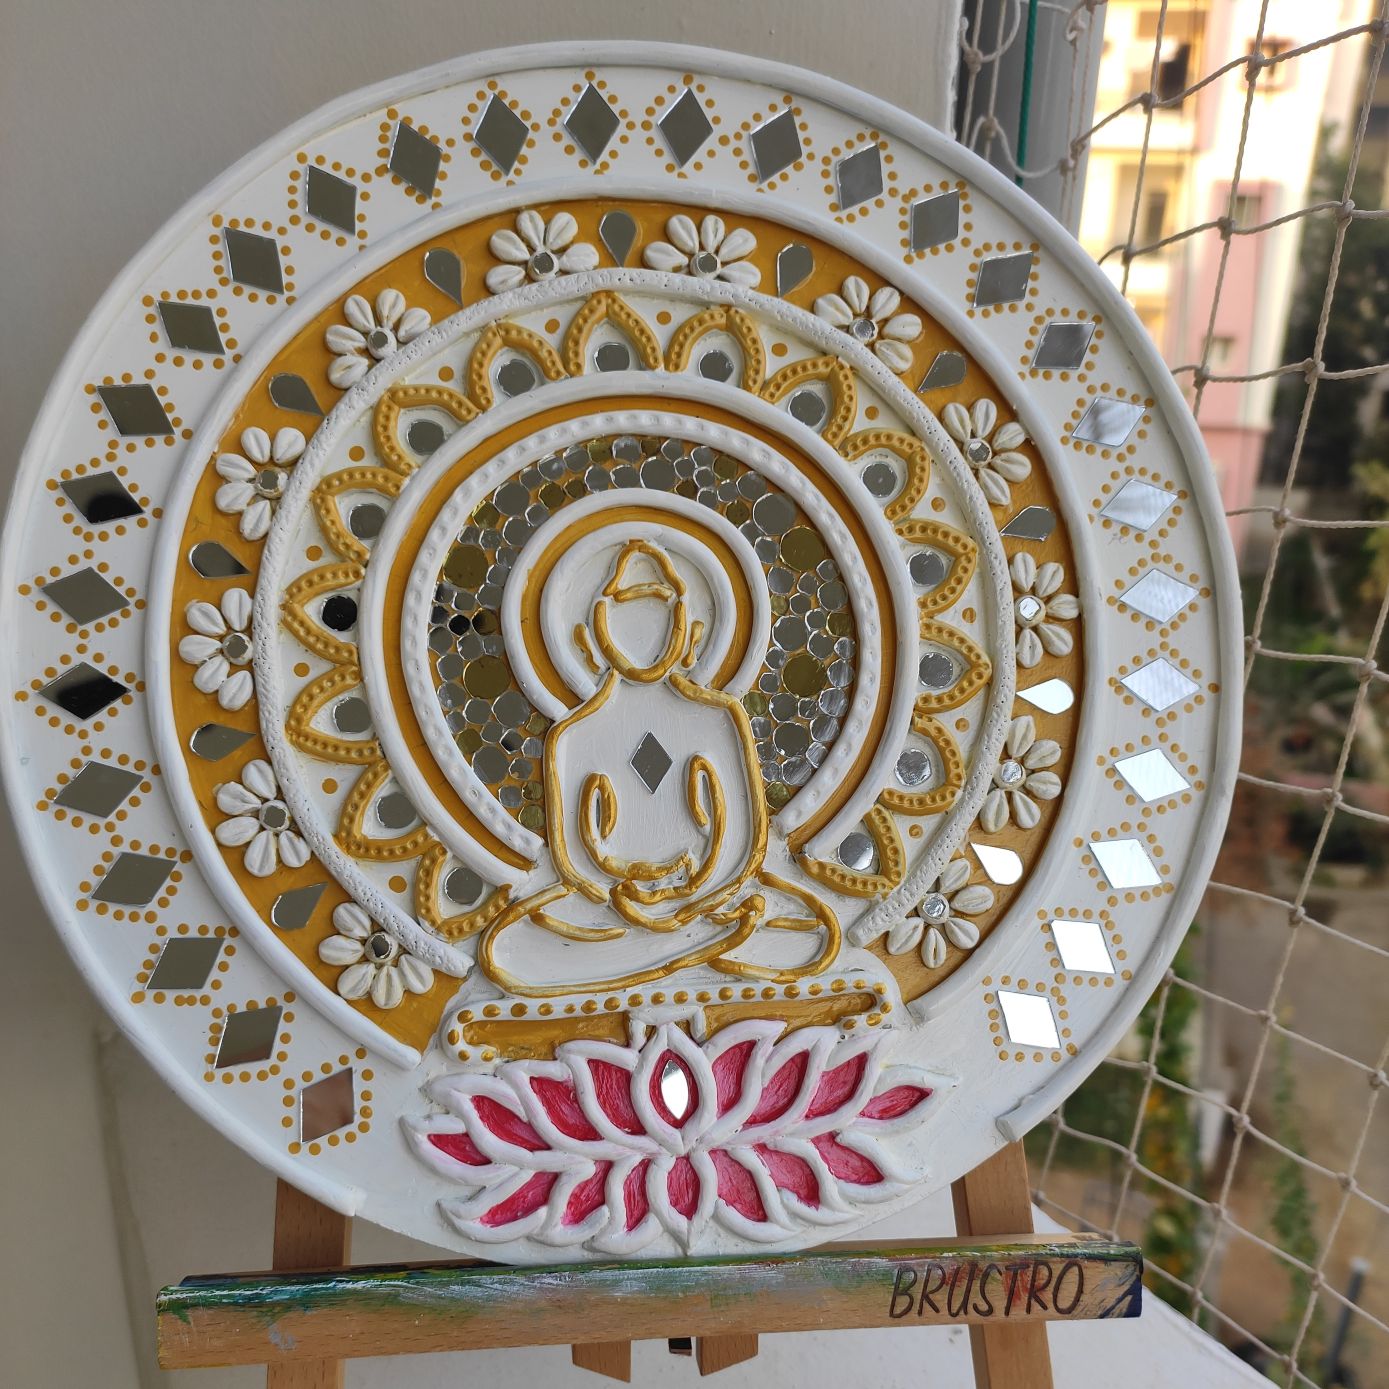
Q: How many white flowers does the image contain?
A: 12